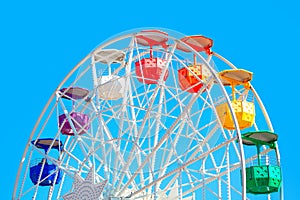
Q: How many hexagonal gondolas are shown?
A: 7